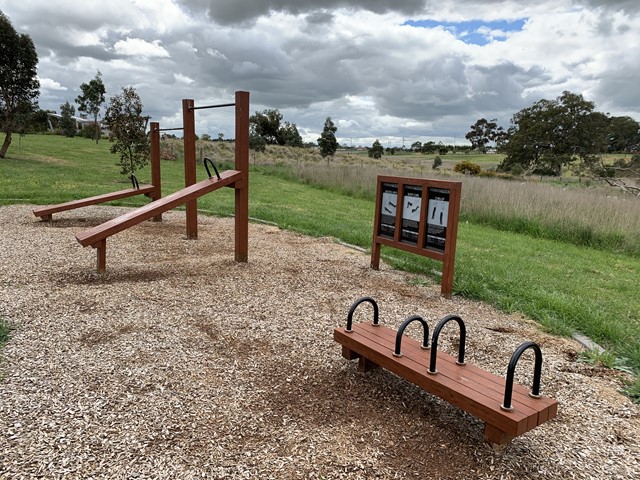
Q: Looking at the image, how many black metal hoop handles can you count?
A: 6